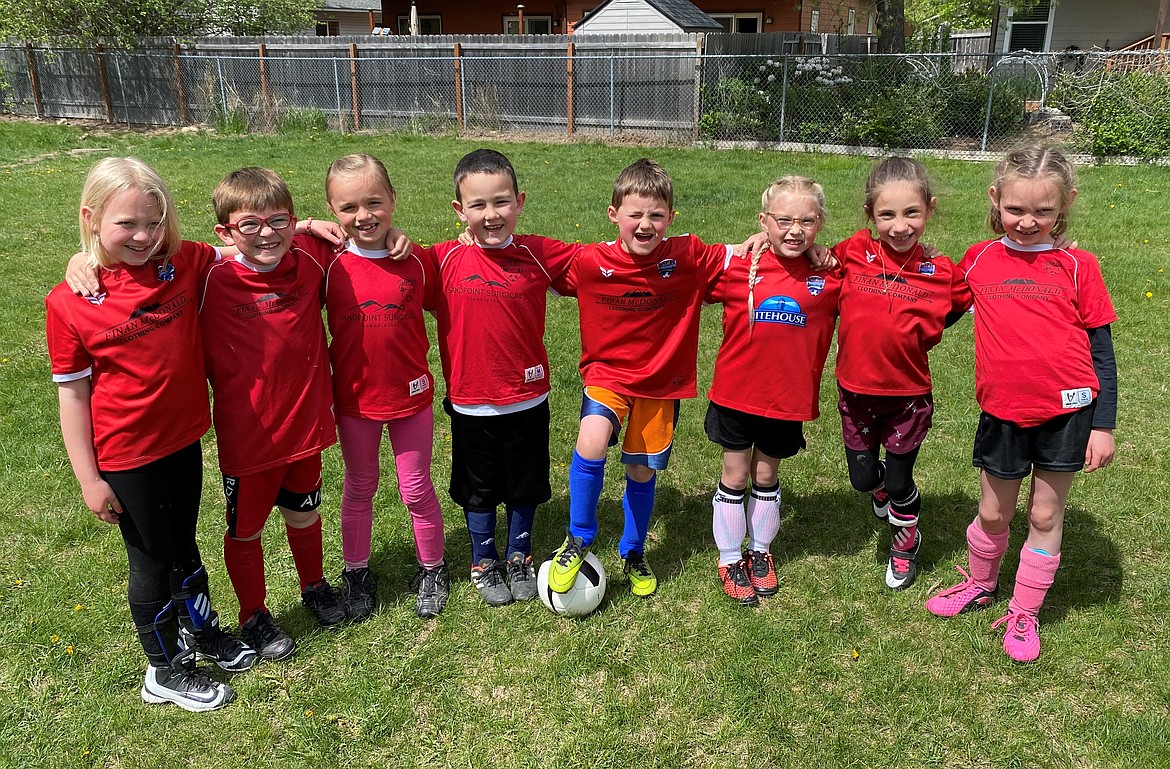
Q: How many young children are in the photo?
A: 8